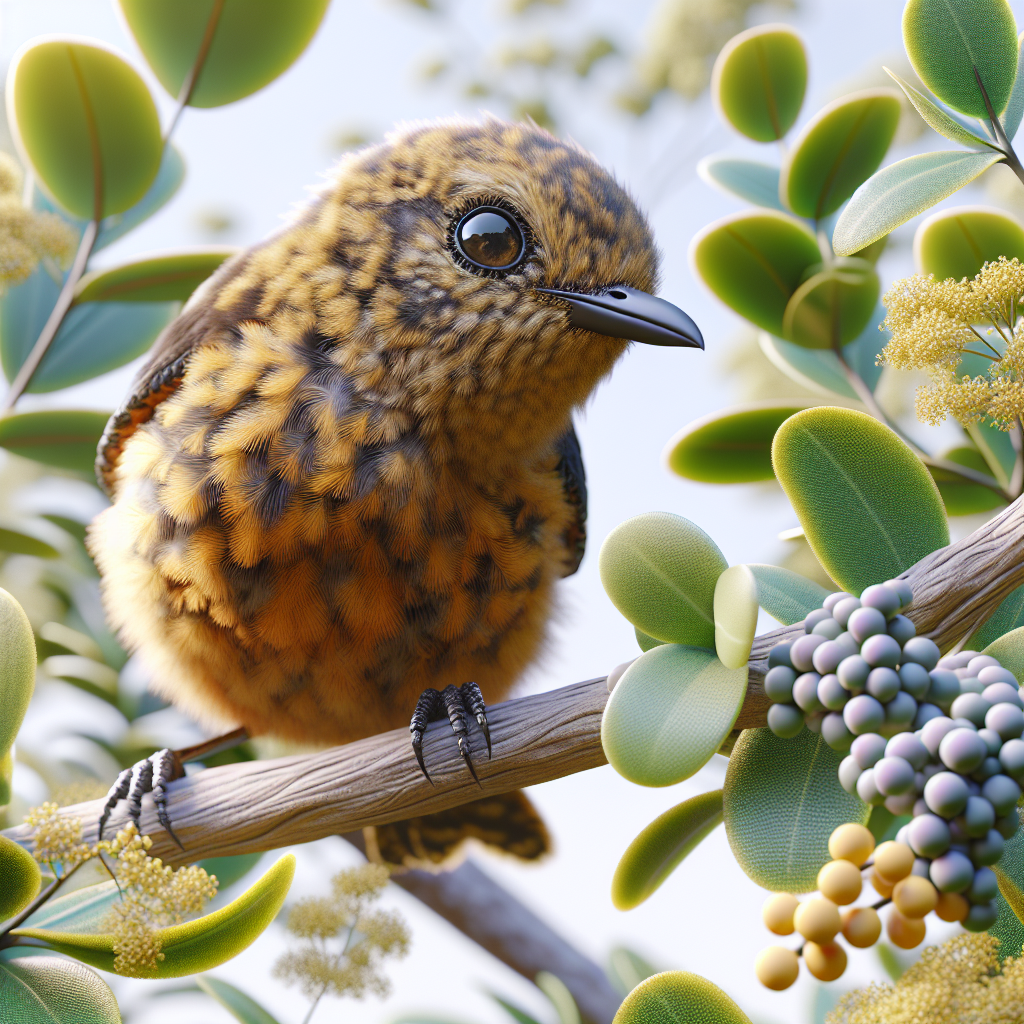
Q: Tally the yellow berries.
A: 12